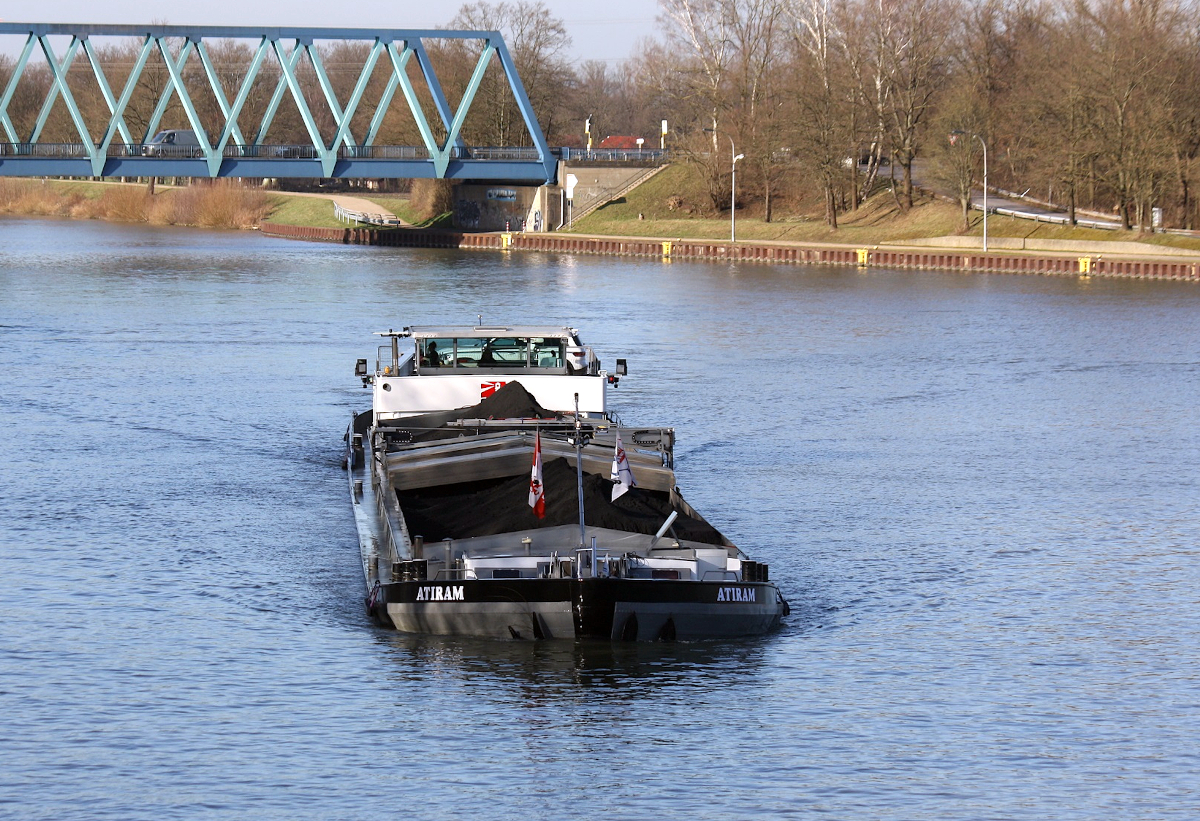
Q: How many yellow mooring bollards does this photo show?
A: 4